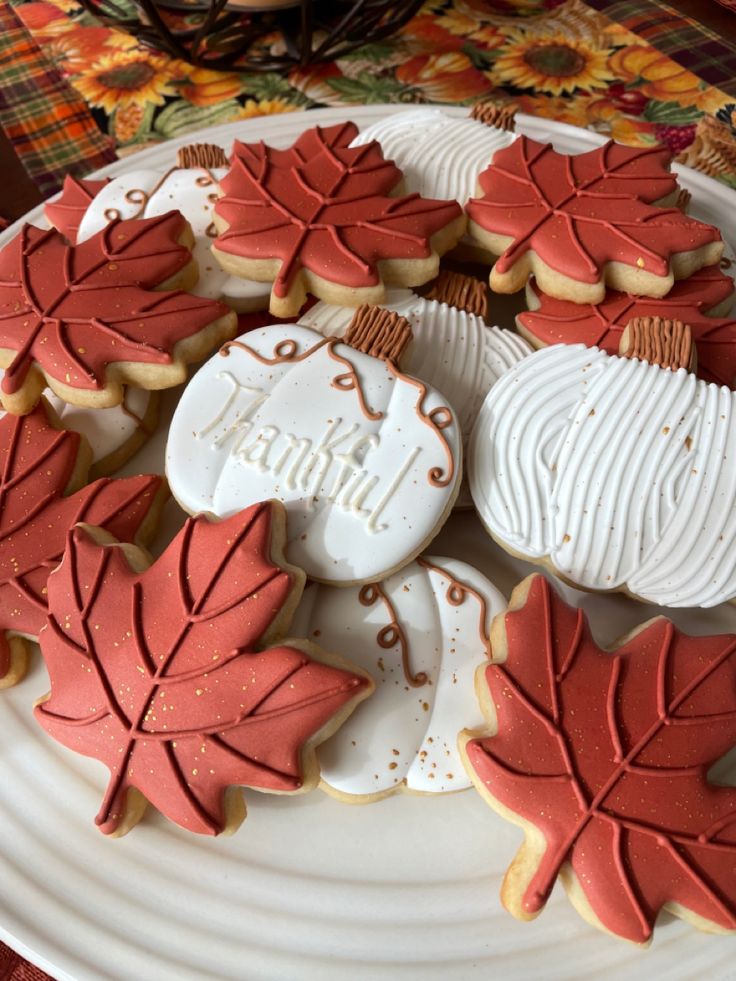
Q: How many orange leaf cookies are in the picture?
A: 8